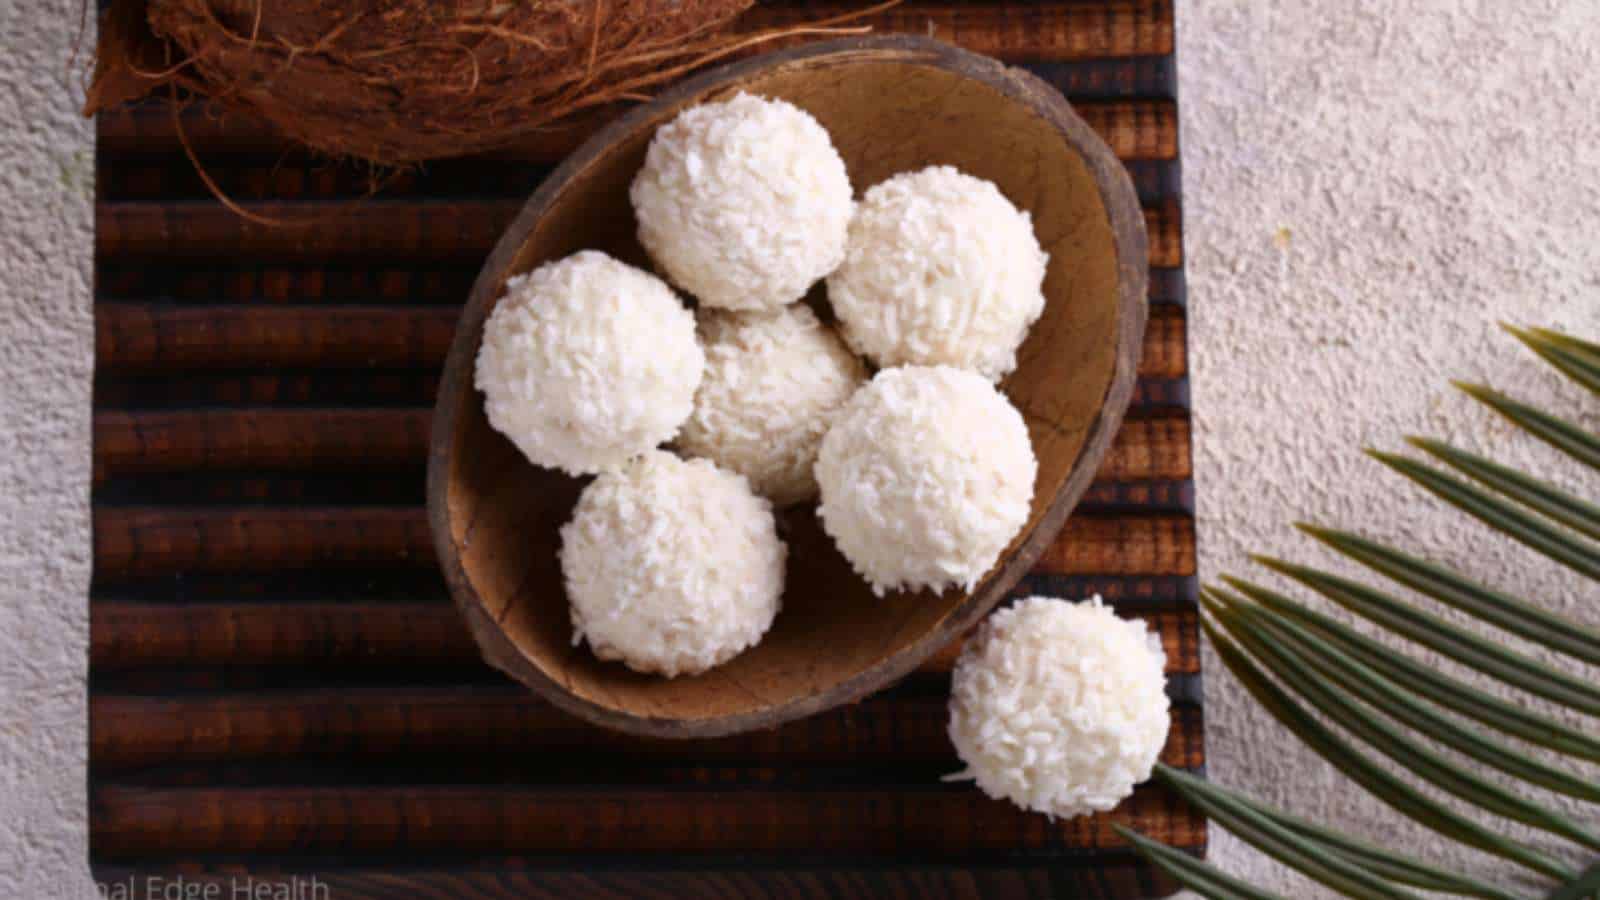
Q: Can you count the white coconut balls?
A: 7